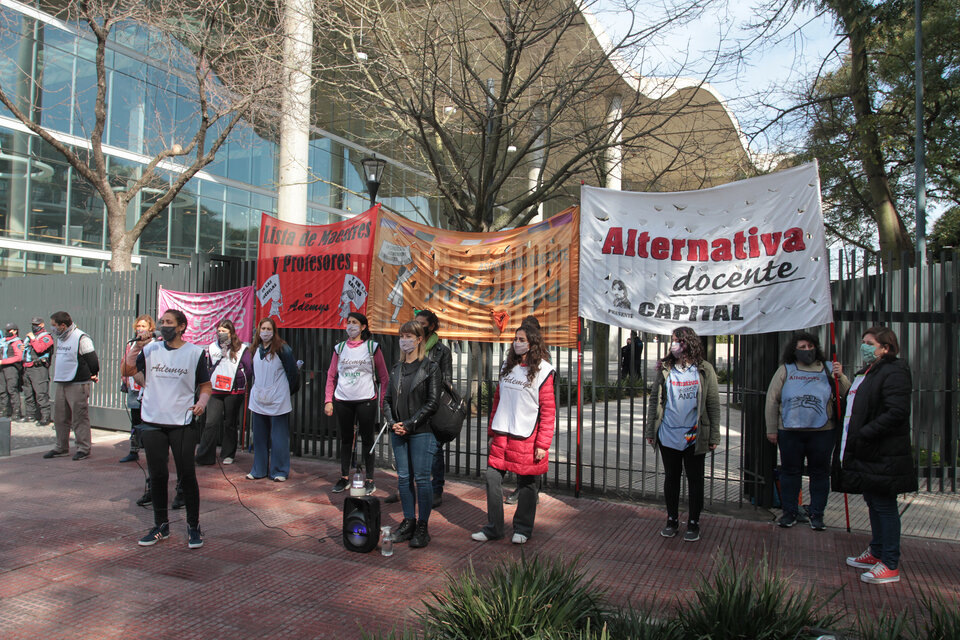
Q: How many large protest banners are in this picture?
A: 4